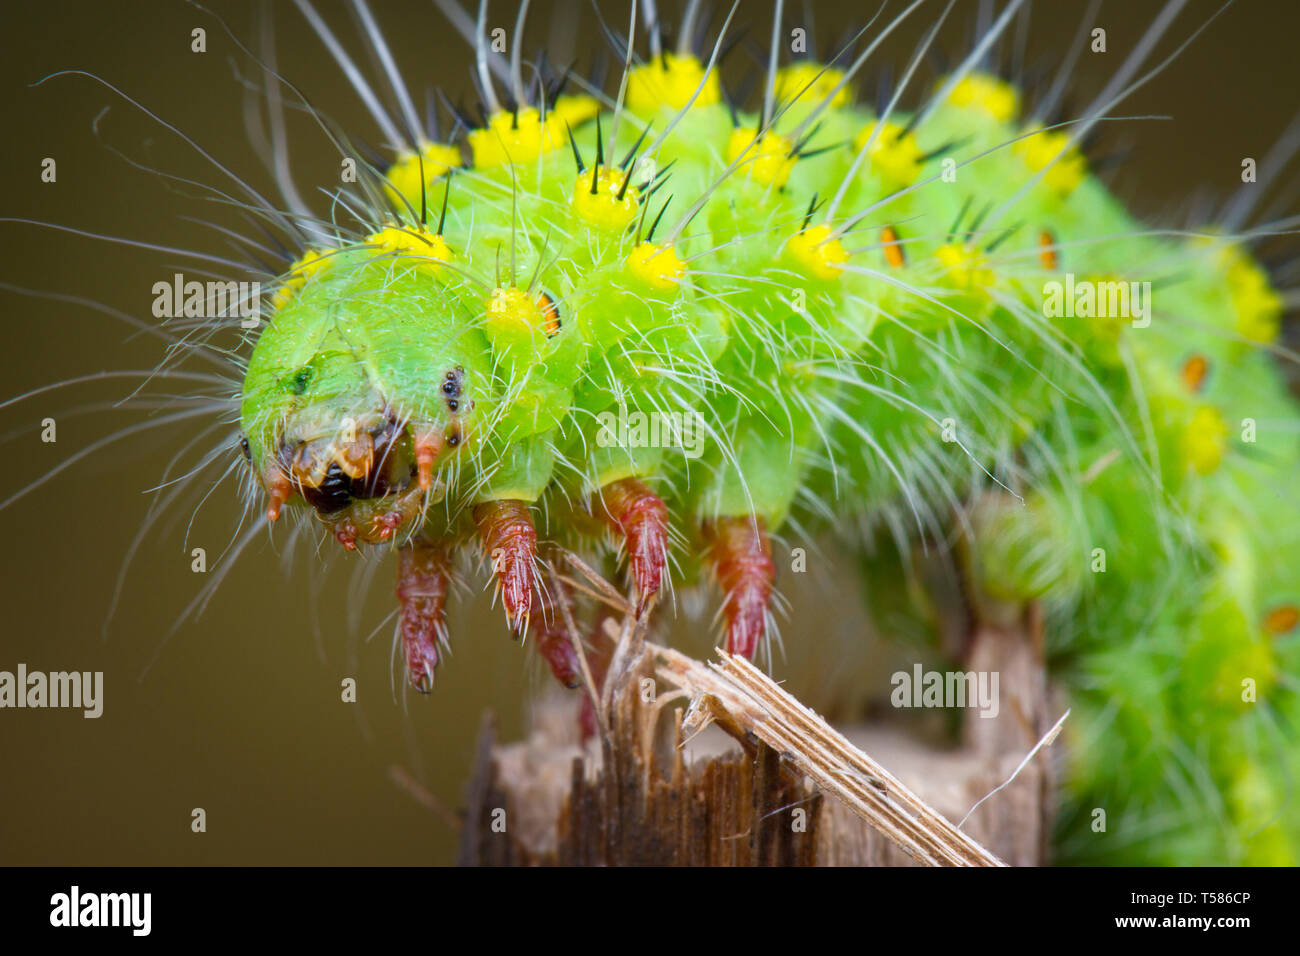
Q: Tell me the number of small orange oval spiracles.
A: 5